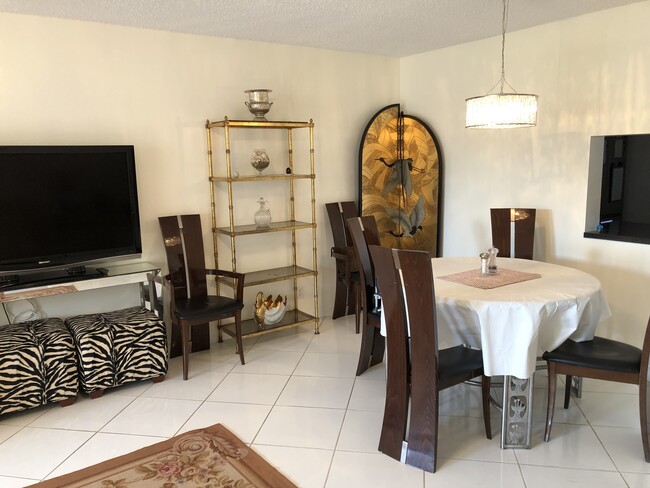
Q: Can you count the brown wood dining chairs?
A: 6